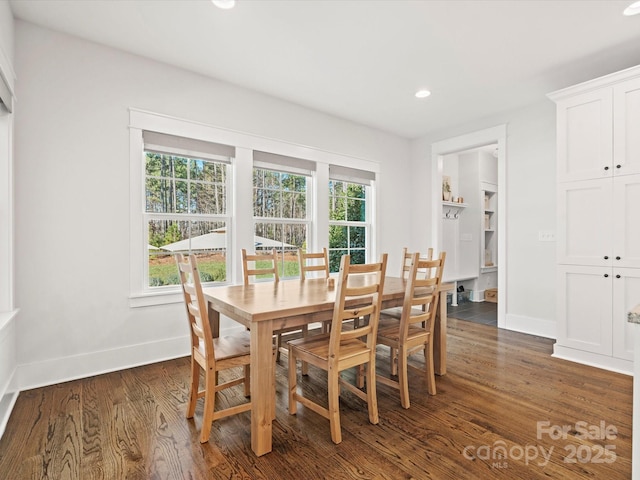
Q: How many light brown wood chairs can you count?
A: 6